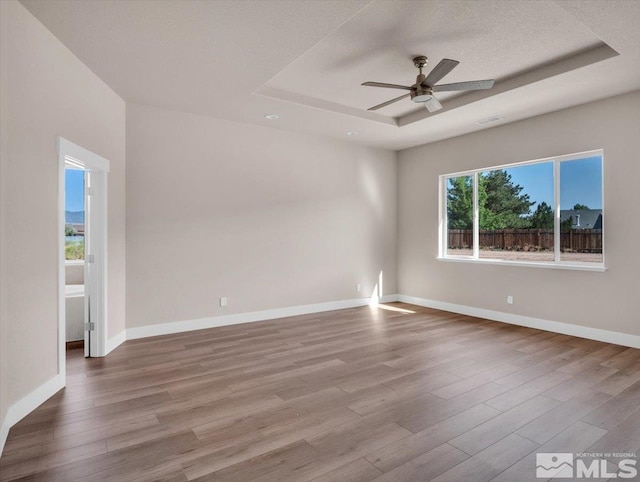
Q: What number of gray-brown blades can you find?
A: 5